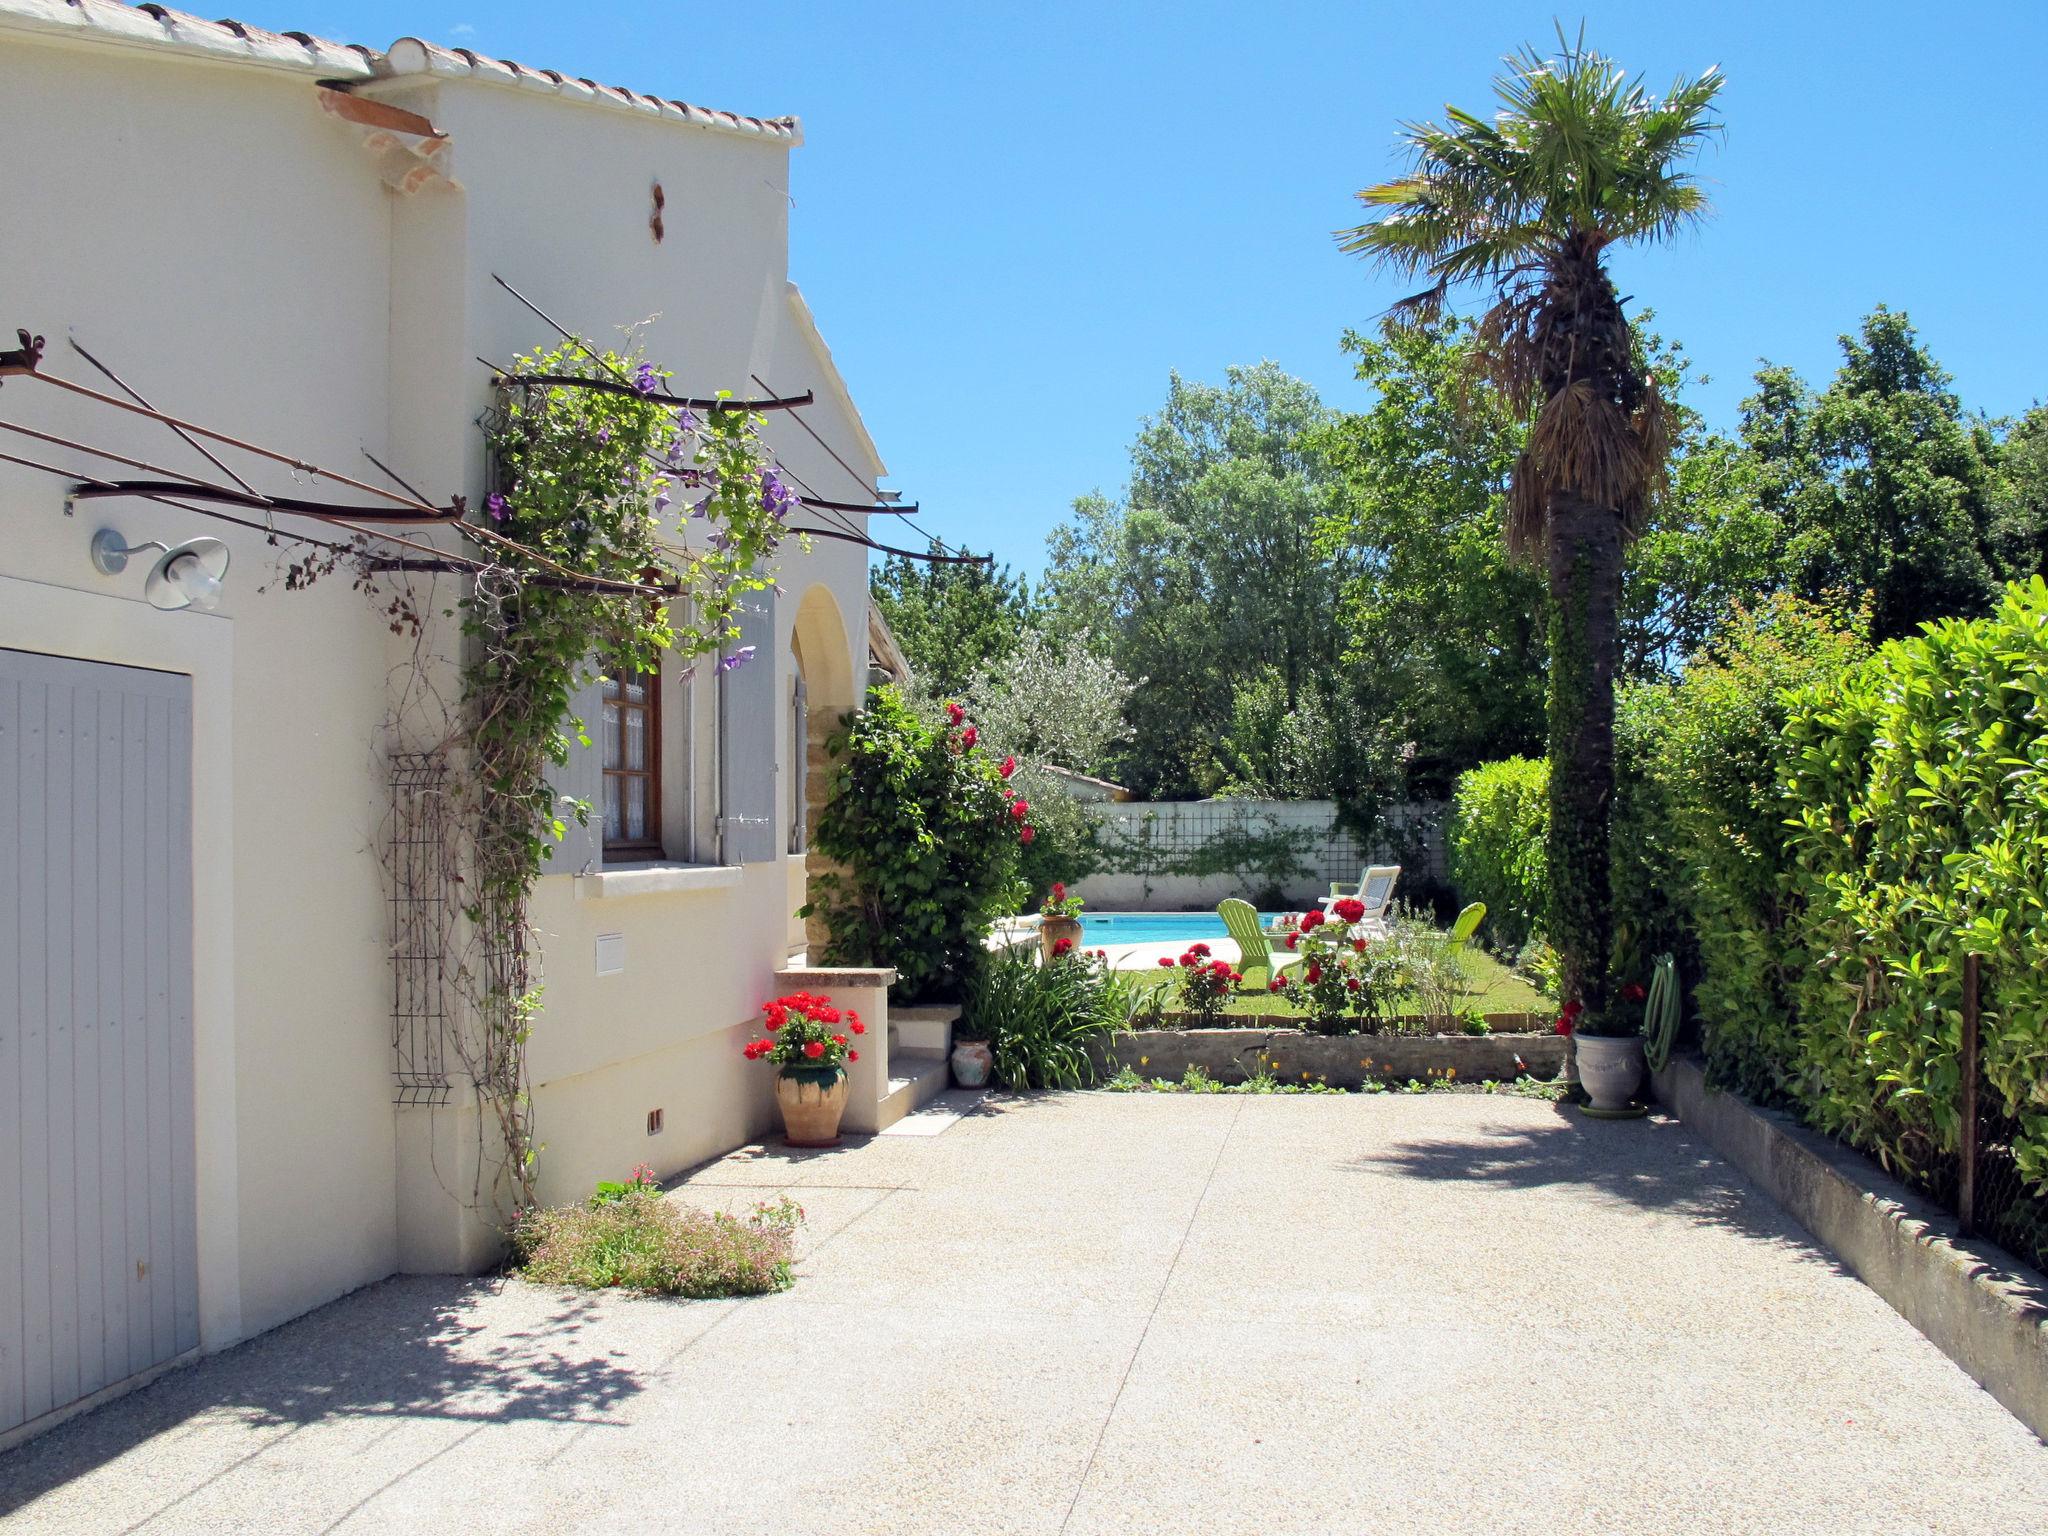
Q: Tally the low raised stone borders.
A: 2